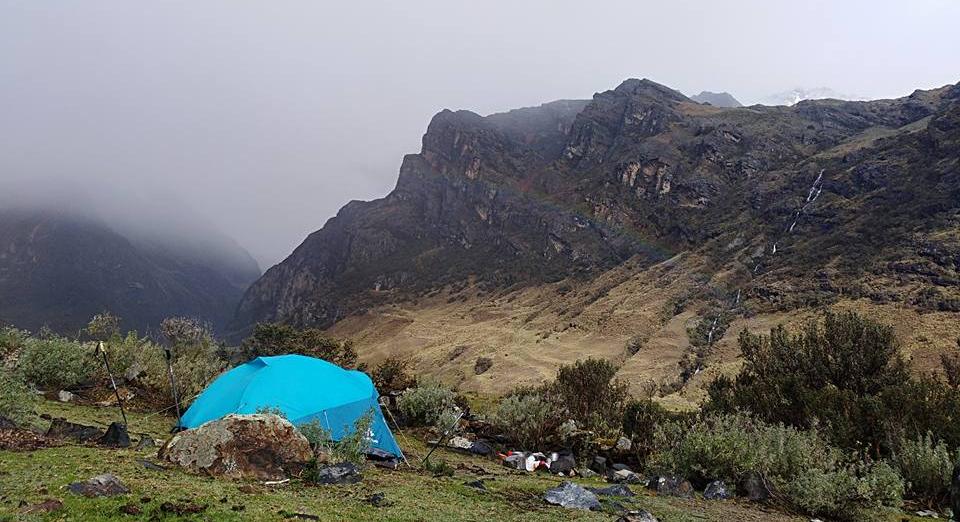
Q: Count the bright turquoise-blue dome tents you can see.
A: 1